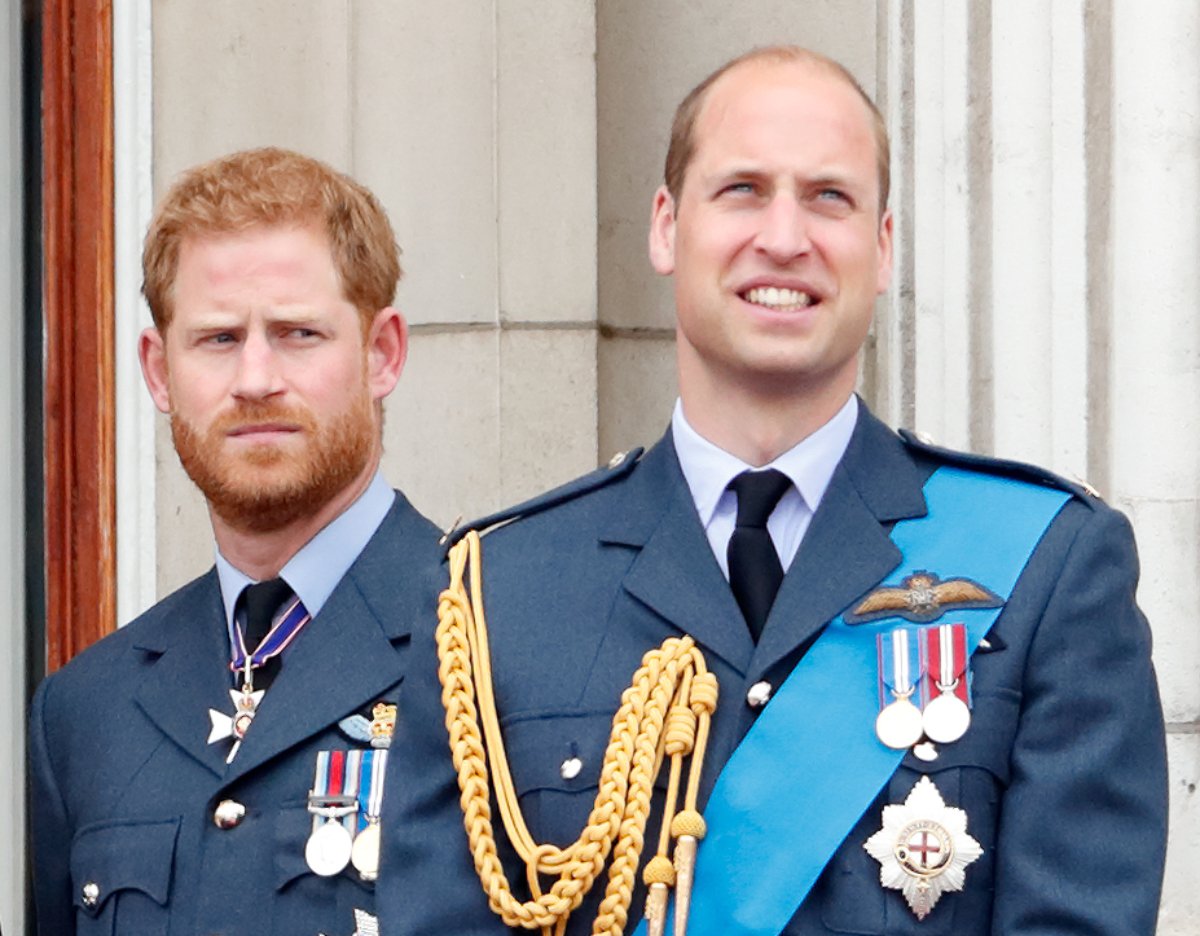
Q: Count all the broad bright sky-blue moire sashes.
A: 1